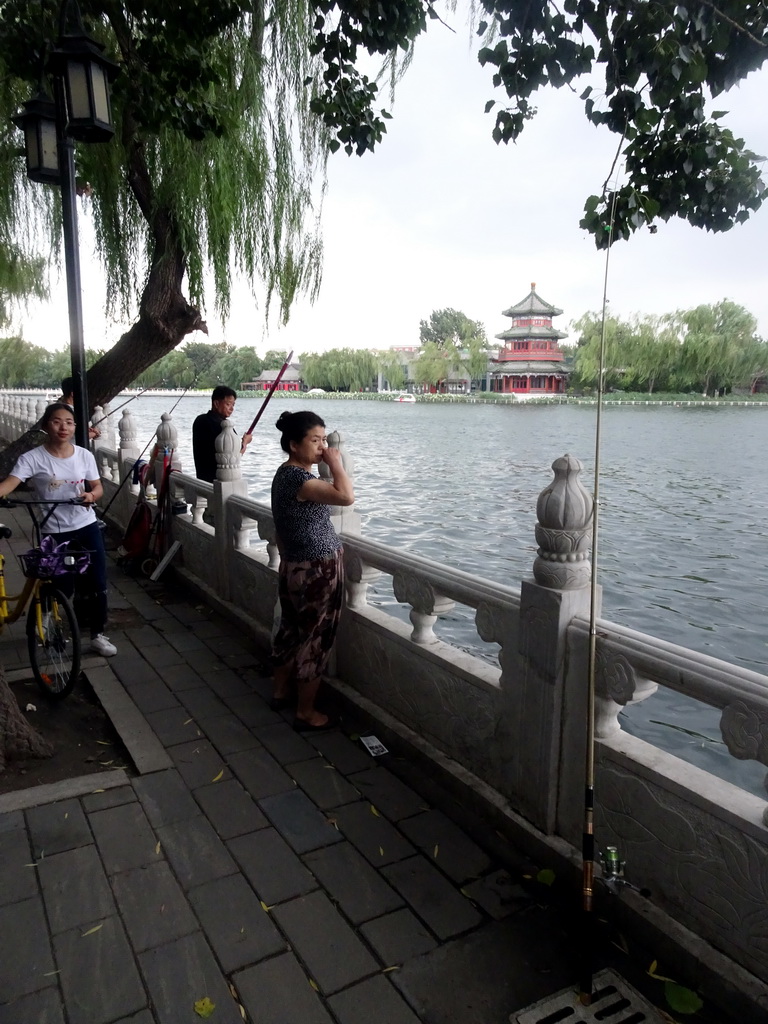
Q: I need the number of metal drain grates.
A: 1